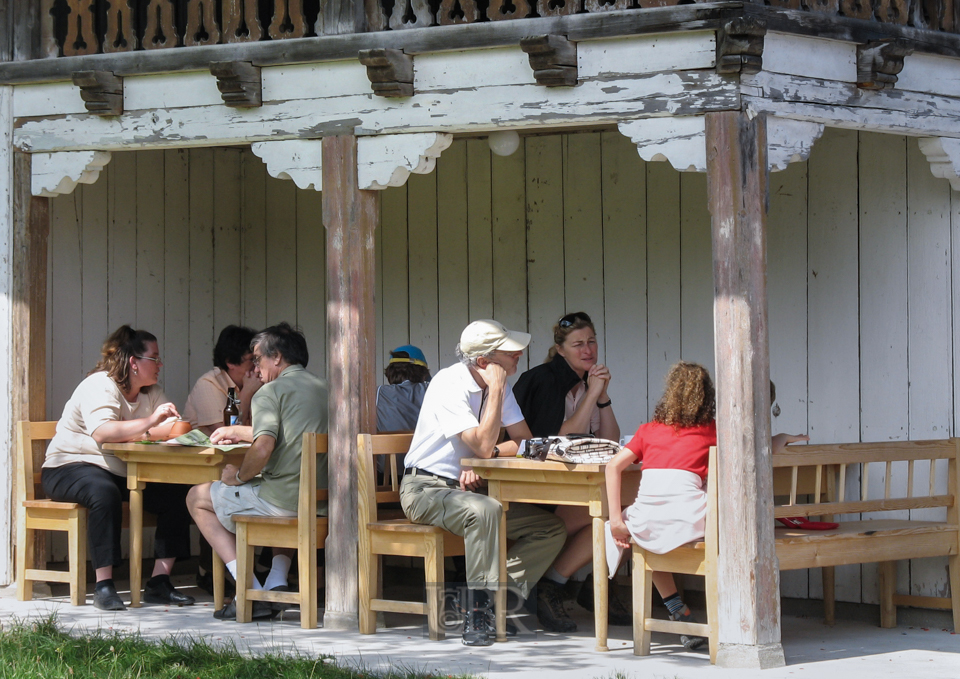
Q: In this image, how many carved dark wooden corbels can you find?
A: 6